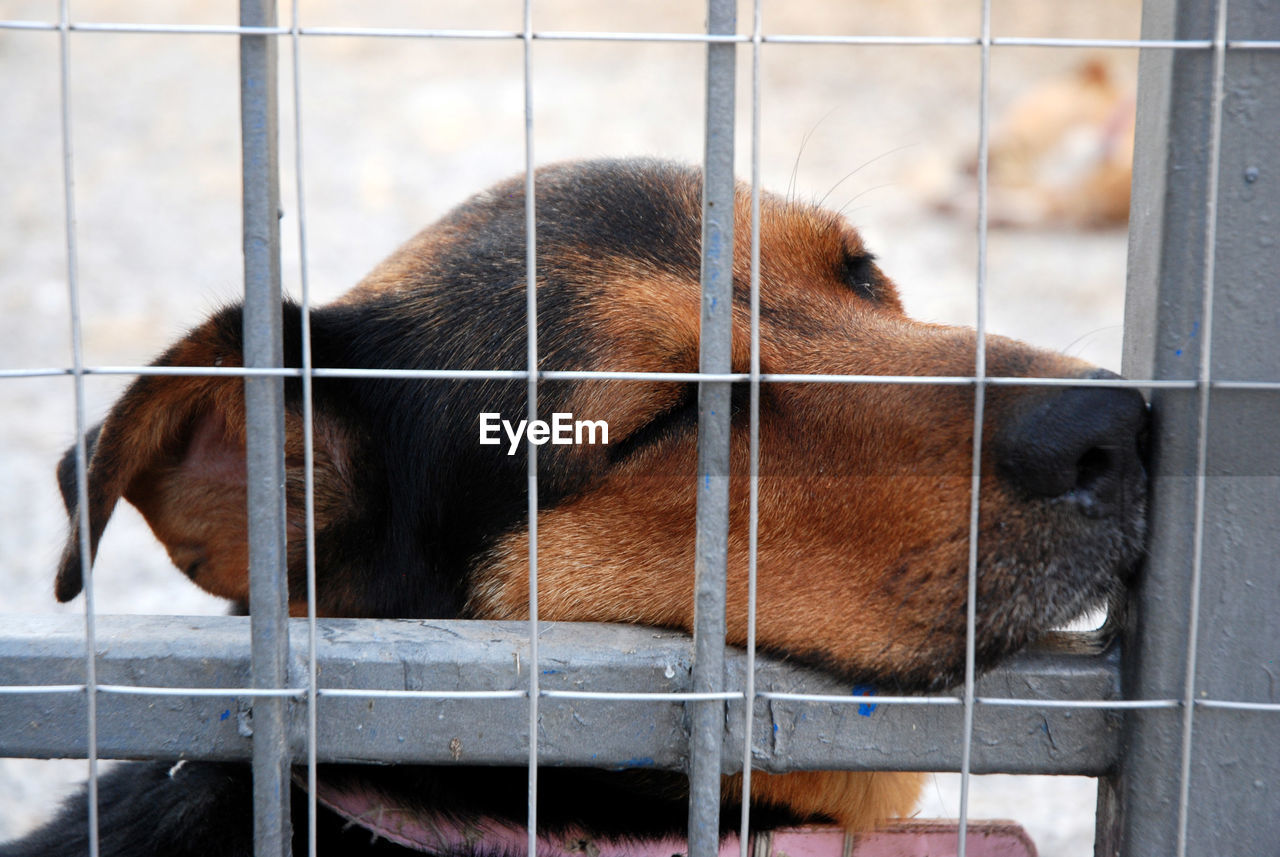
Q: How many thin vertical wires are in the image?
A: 6